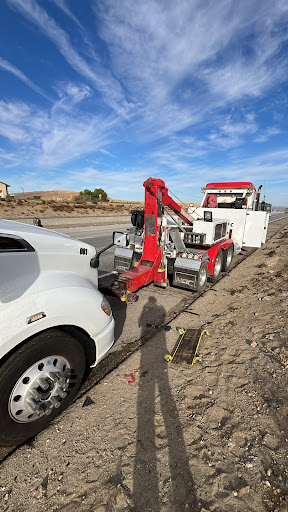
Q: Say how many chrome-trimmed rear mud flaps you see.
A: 2